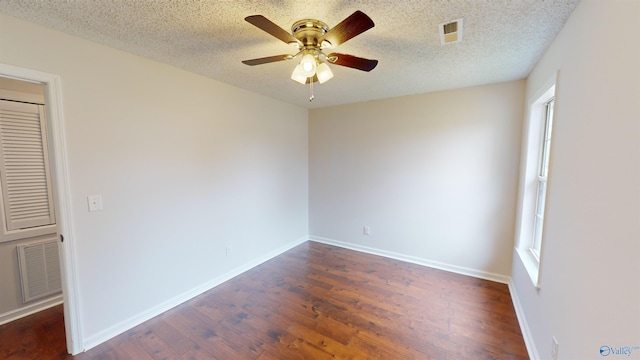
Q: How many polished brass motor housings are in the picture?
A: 1